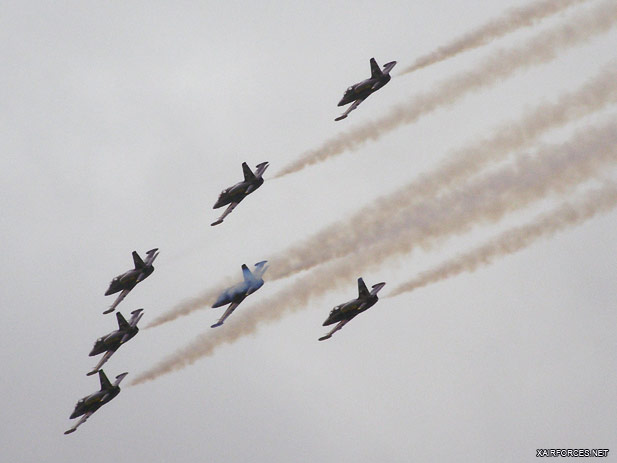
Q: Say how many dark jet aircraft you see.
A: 6